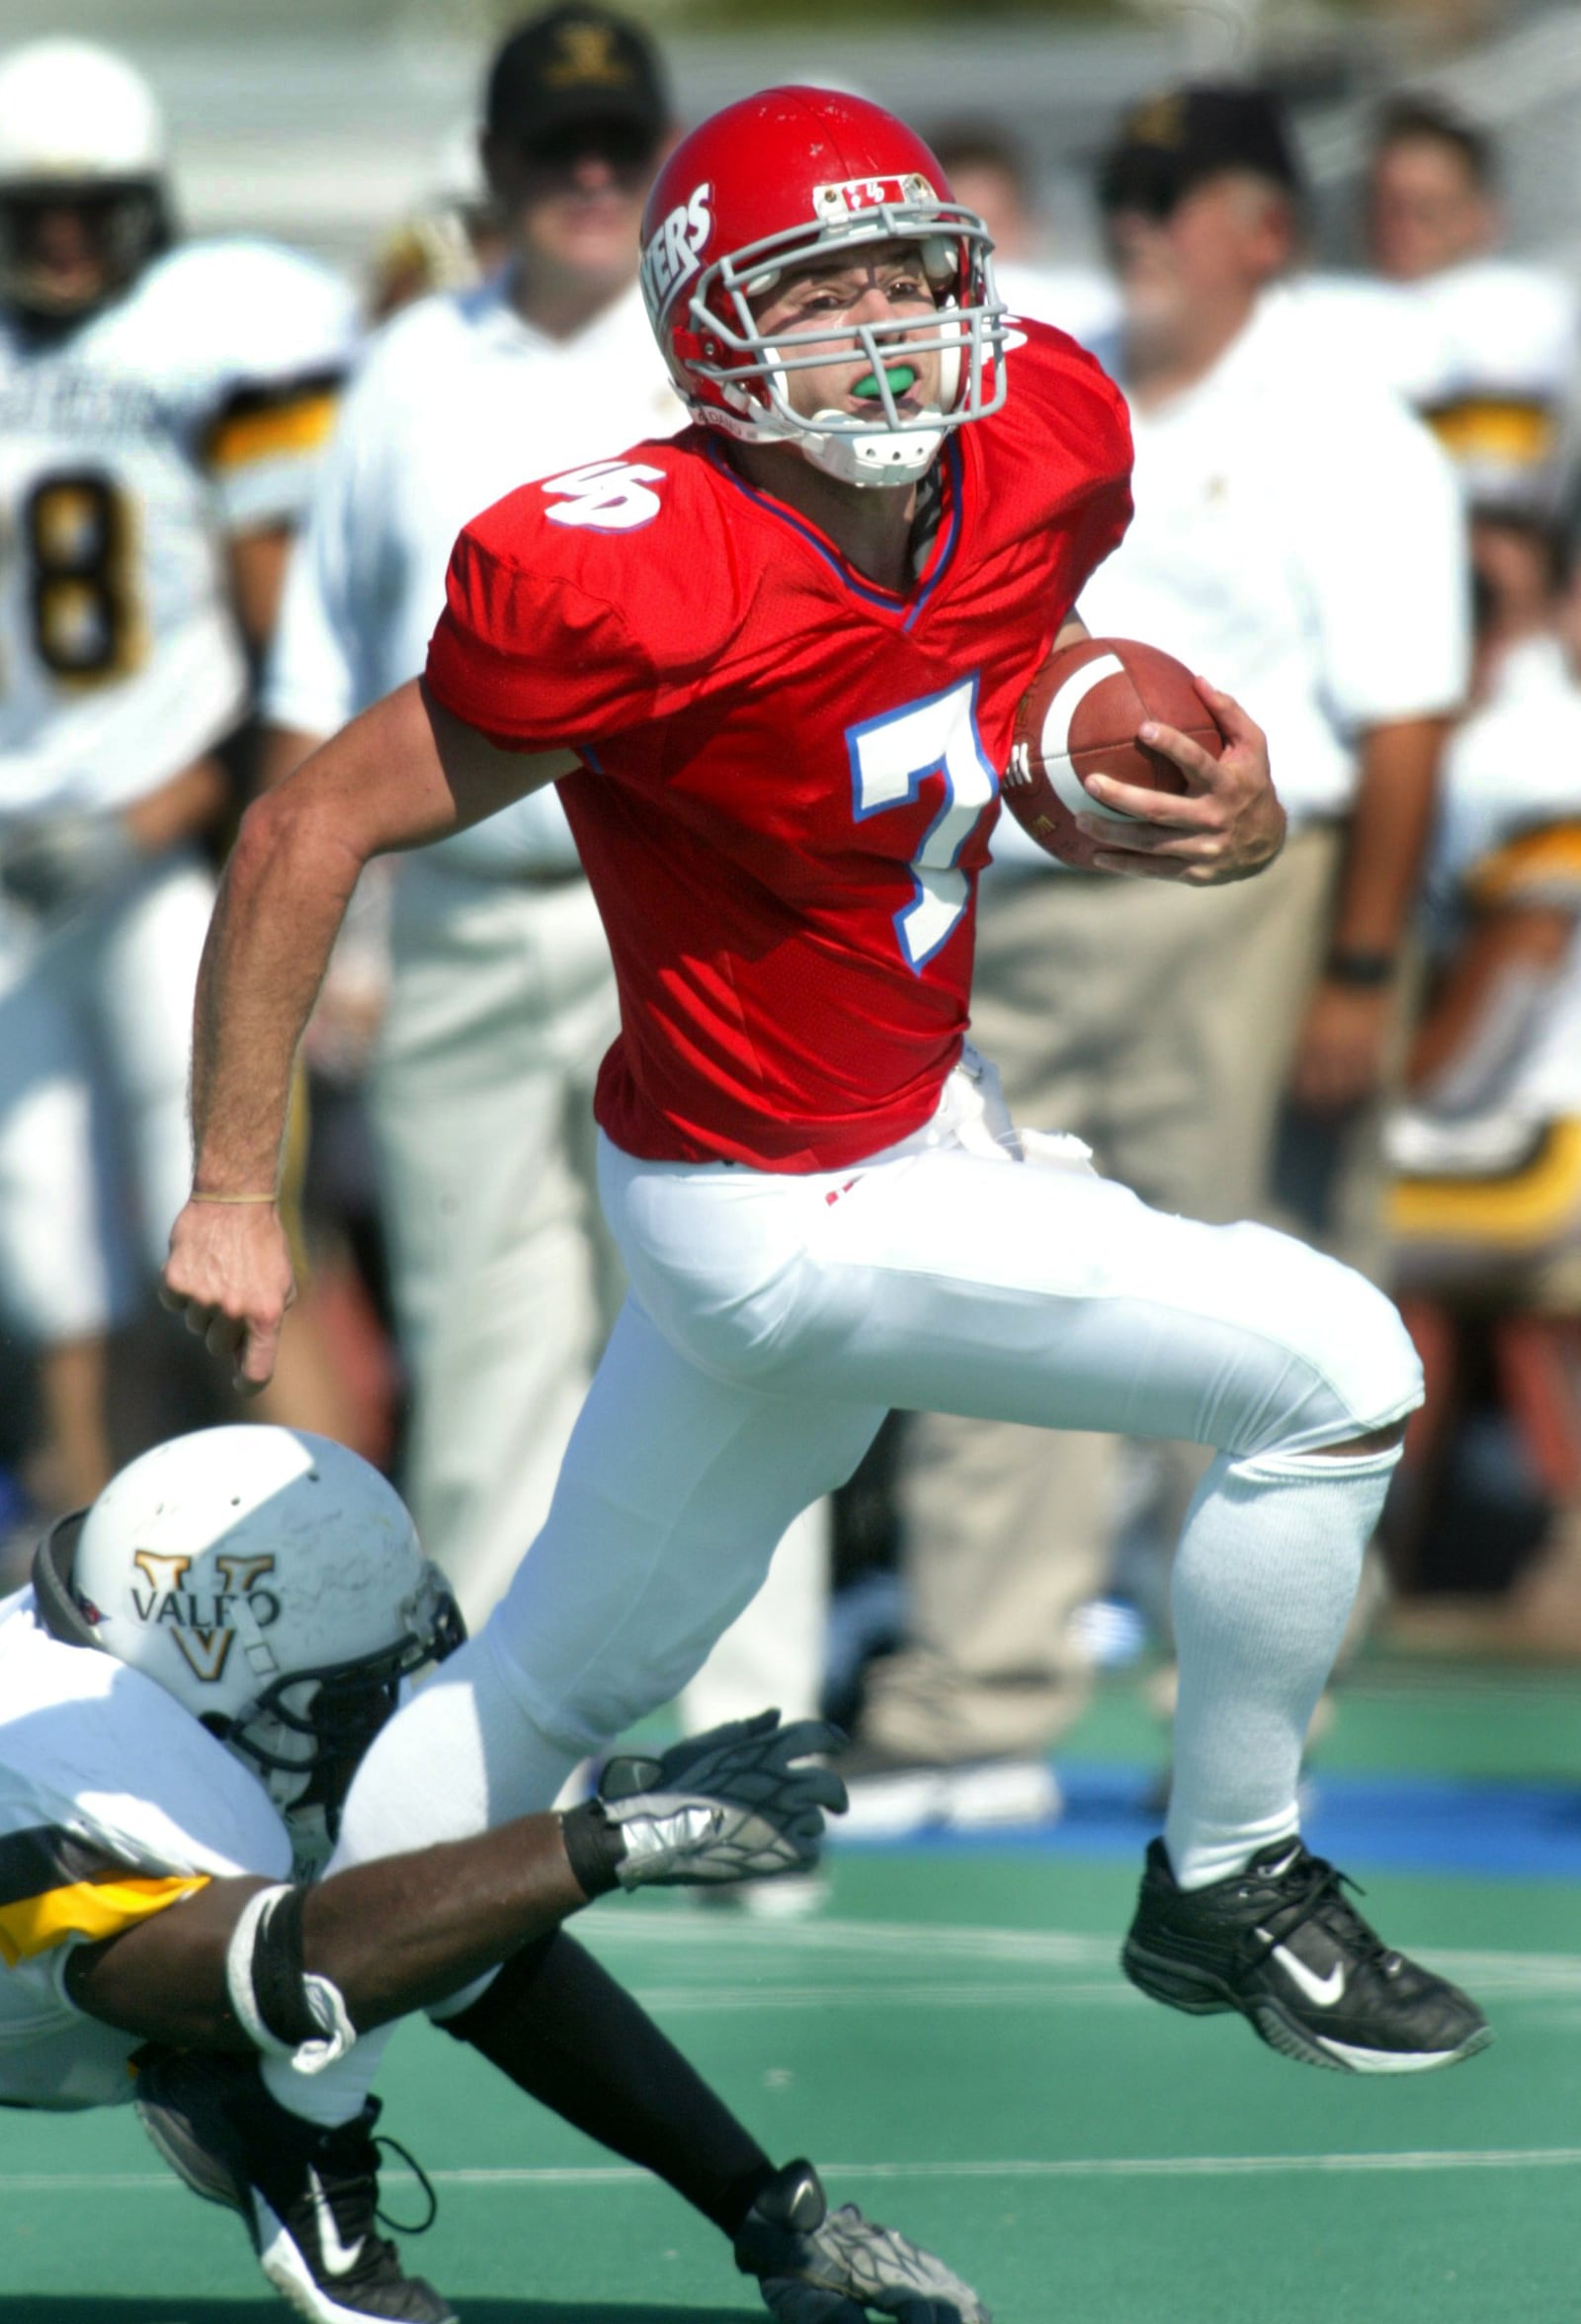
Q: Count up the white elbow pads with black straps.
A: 1